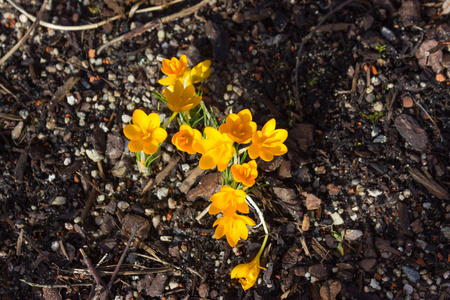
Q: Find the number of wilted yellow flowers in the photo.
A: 1